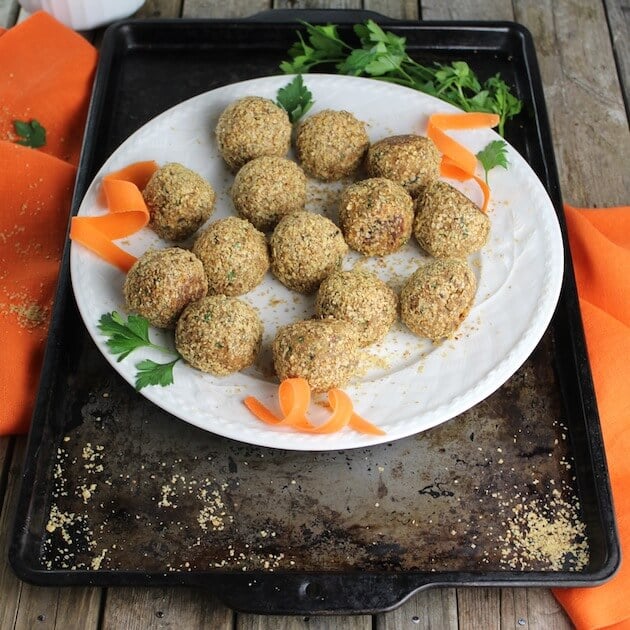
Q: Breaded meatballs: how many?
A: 14